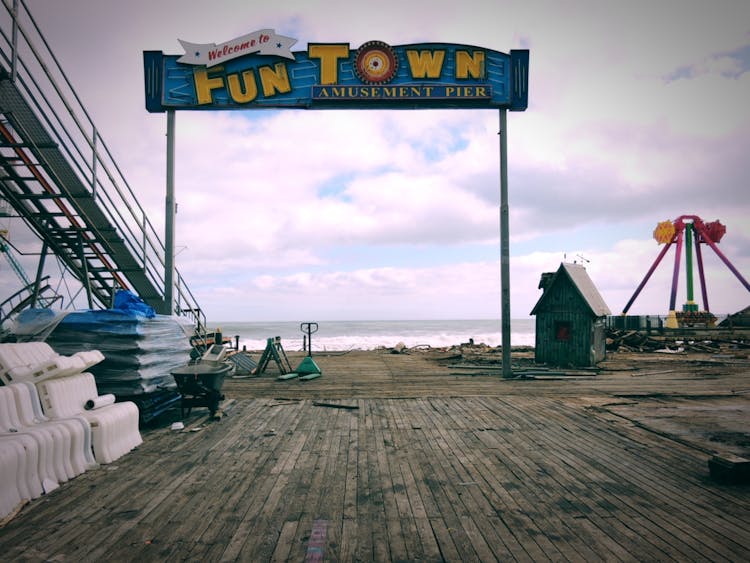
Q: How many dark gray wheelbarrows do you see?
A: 1